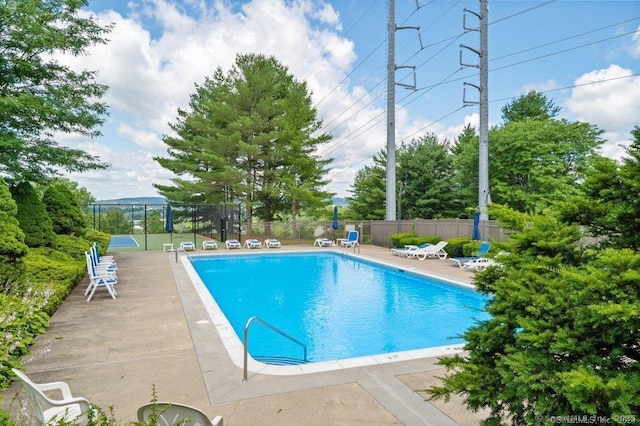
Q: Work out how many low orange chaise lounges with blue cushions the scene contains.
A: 0